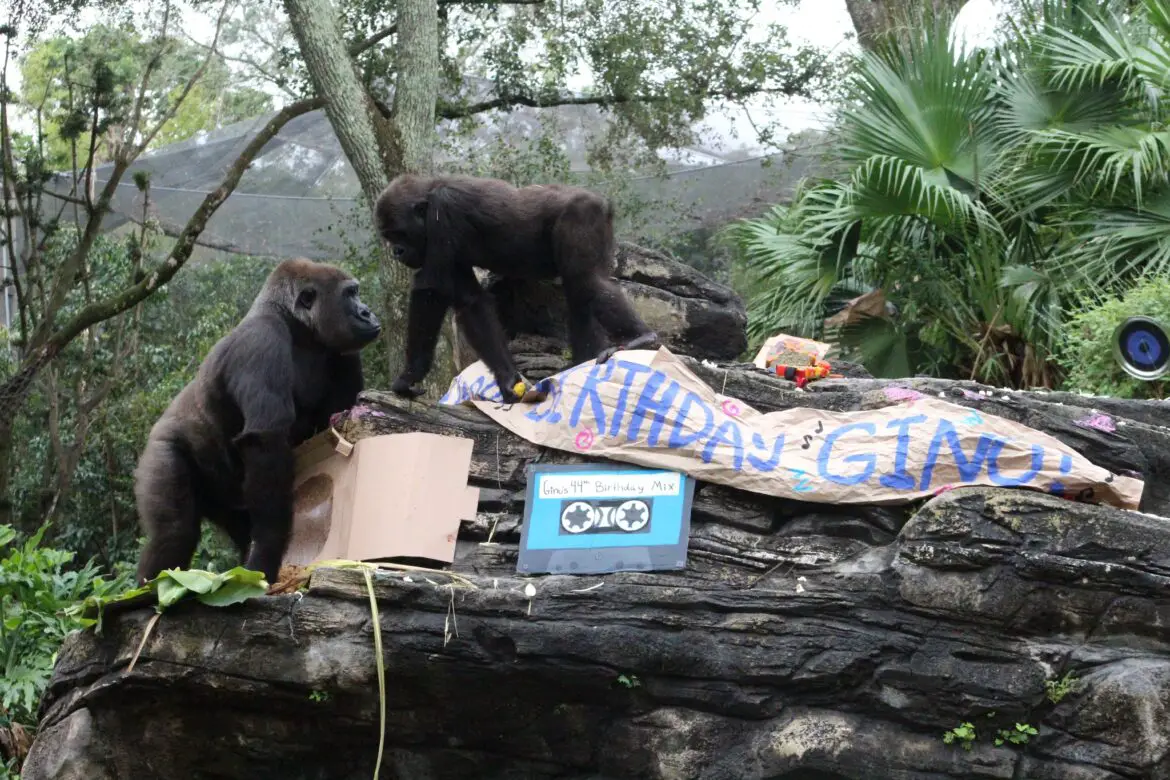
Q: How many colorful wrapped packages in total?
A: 1